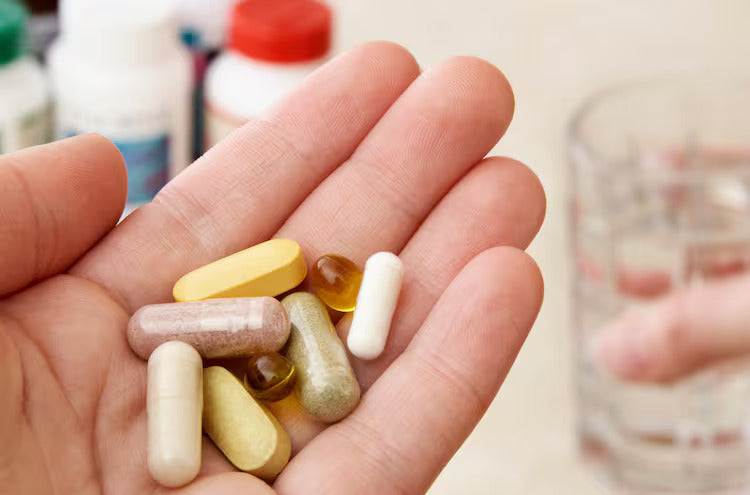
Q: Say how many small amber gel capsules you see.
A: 2